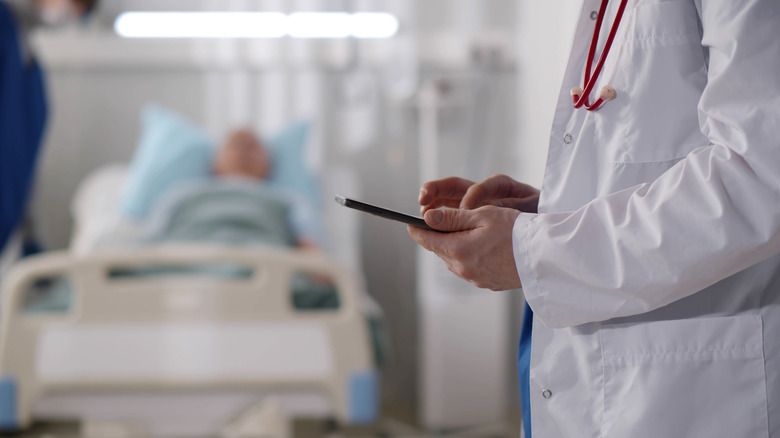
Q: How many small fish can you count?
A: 0